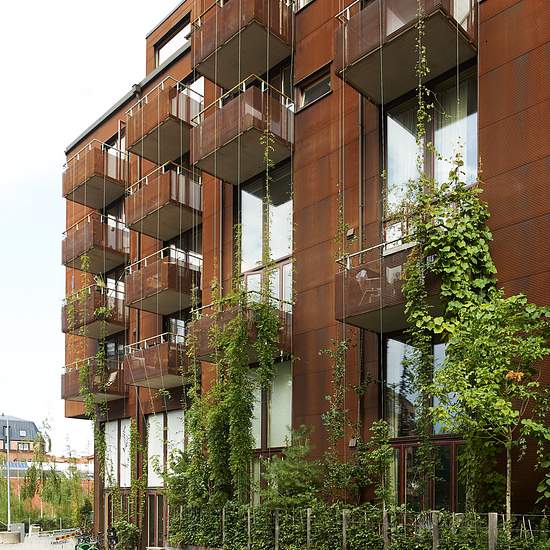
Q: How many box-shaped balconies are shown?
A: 13